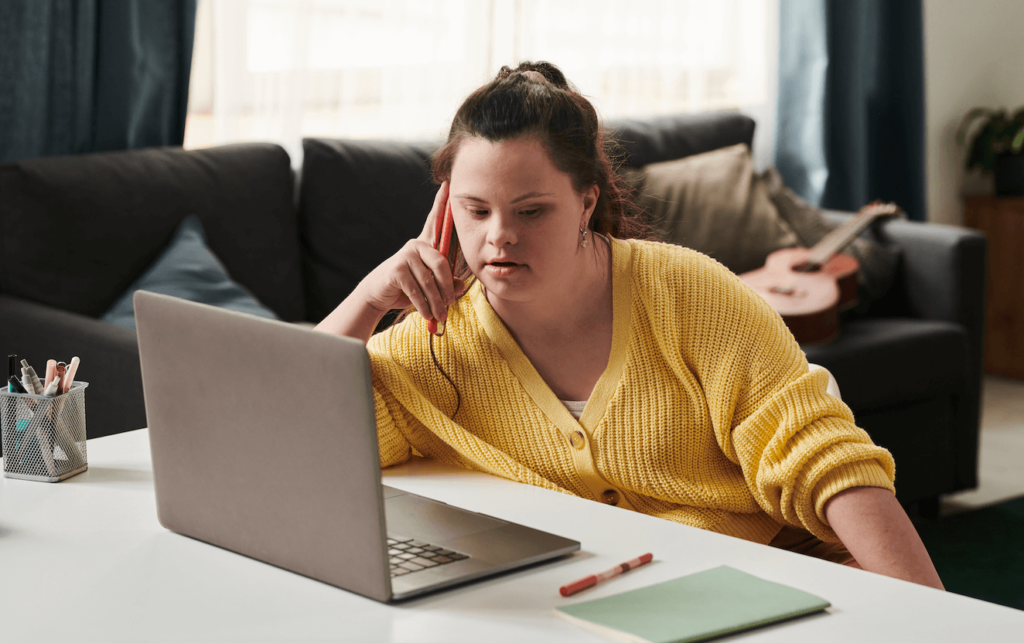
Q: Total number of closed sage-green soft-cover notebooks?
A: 1